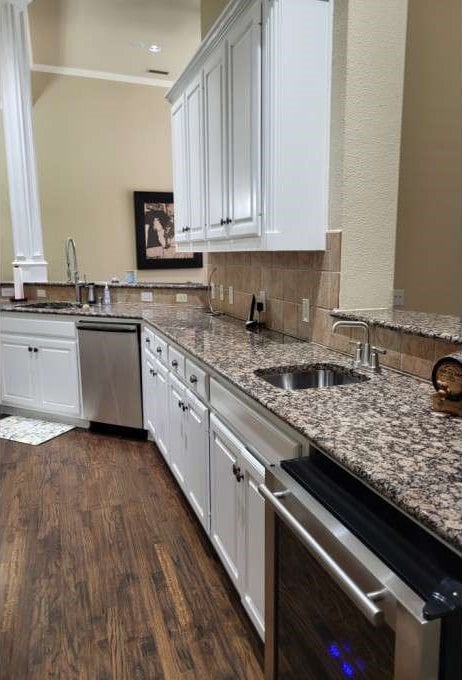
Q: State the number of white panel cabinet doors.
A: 12